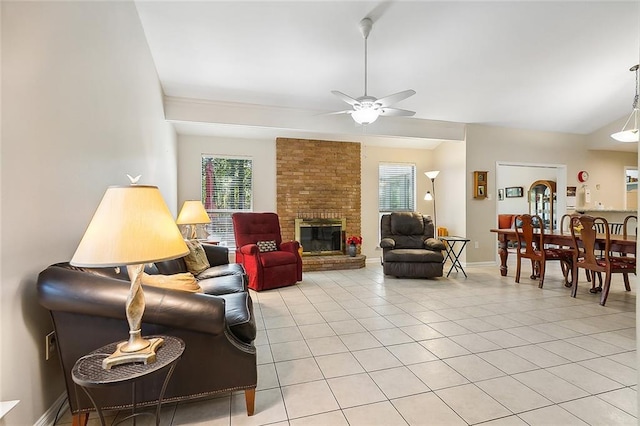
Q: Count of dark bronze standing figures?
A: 0